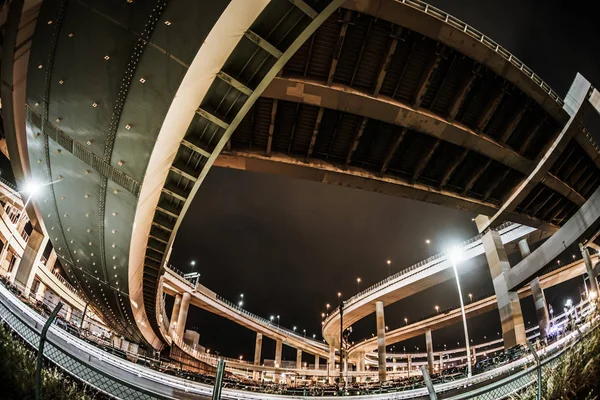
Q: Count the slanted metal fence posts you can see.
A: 4